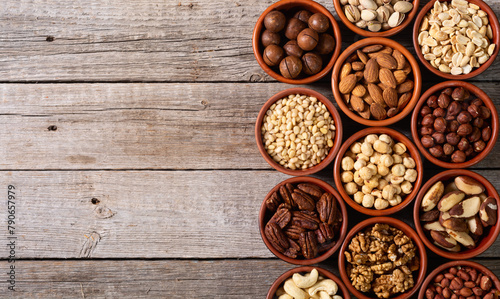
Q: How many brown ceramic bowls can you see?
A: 12